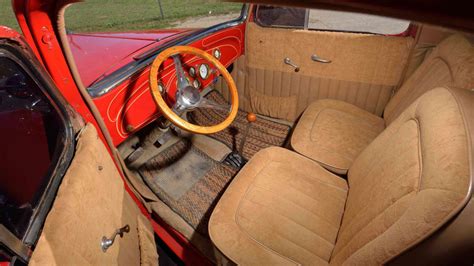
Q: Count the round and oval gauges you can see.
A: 5